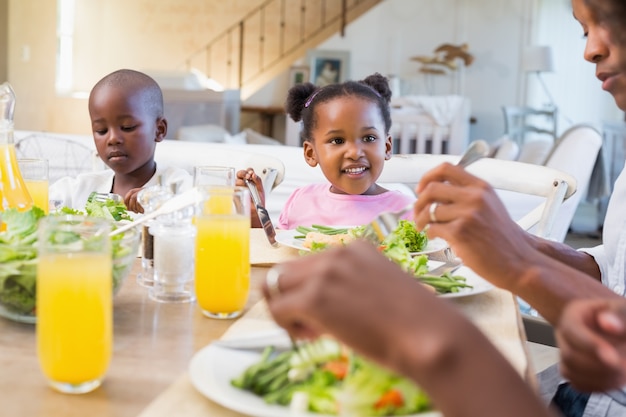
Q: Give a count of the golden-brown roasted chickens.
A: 0